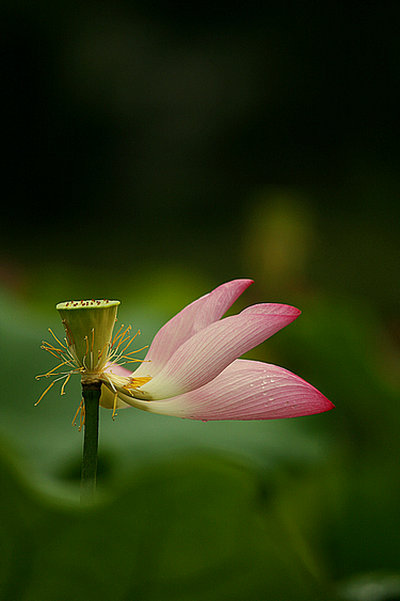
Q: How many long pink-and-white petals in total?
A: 3